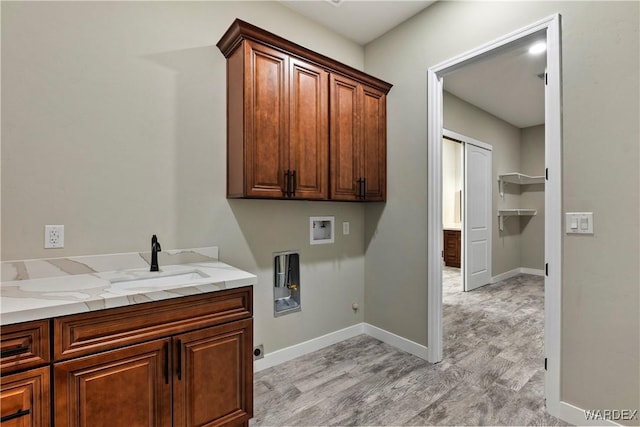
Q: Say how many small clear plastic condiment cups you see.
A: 0